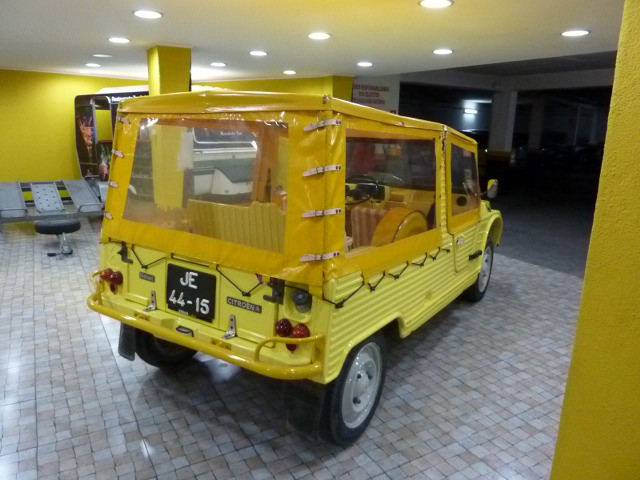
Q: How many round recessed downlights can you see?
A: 12